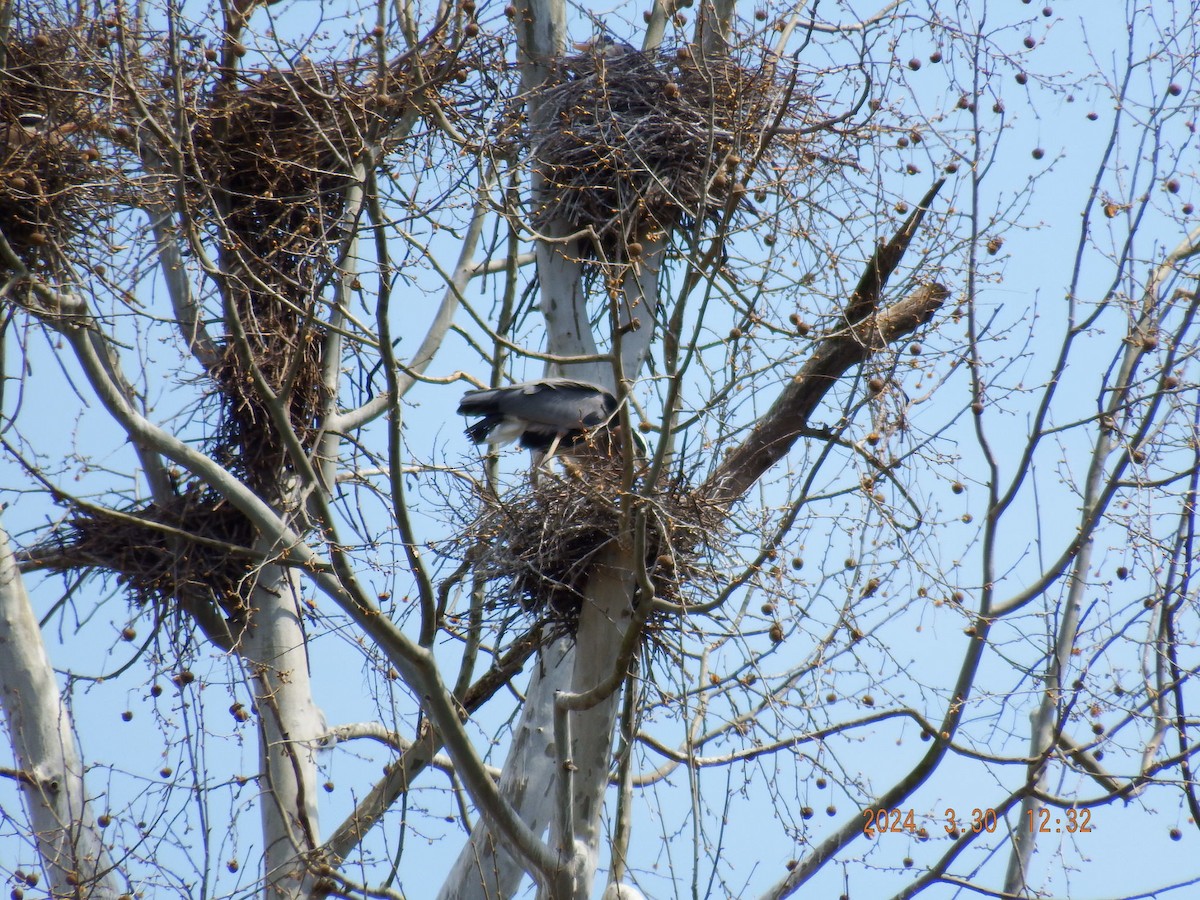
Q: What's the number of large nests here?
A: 5